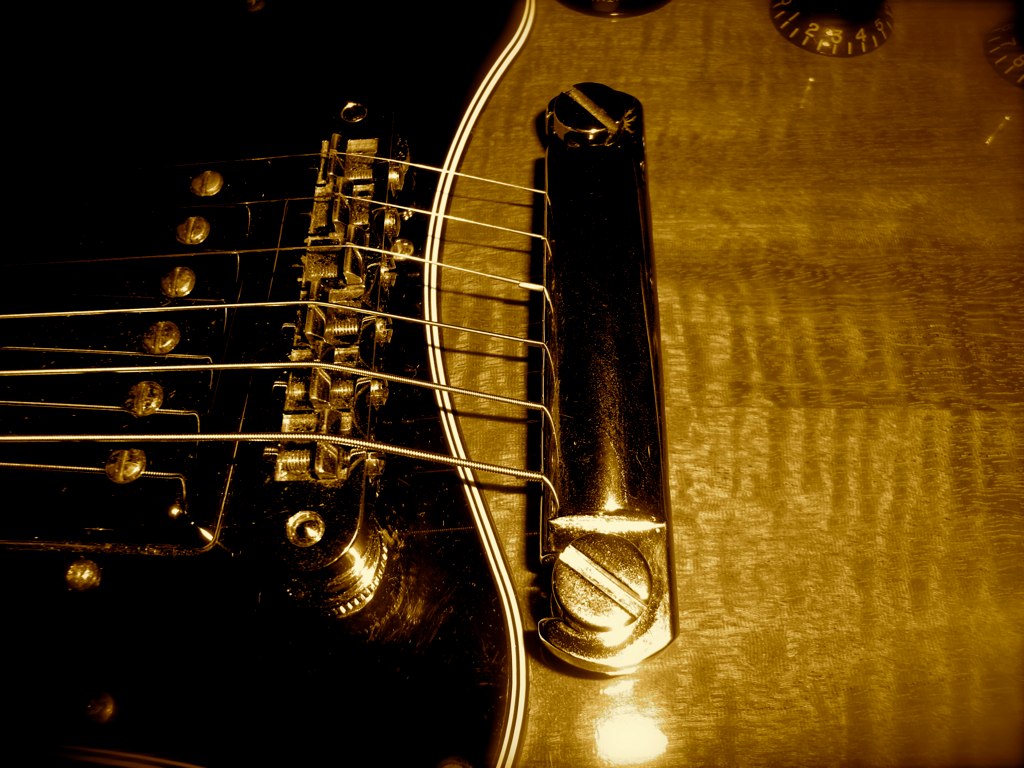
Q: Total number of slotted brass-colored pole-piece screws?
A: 6